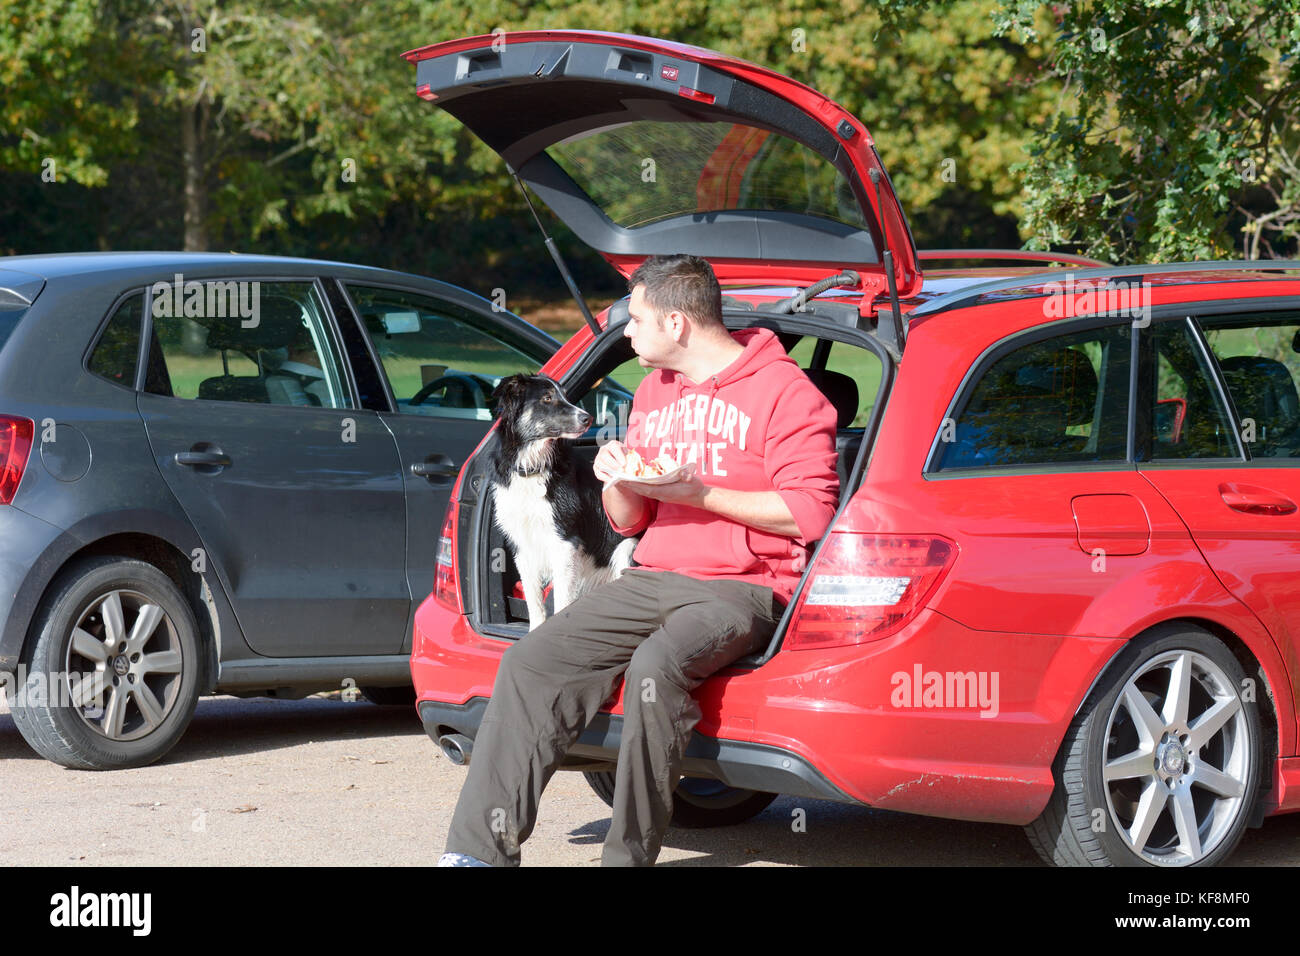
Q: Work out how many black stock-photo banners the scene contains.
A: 1